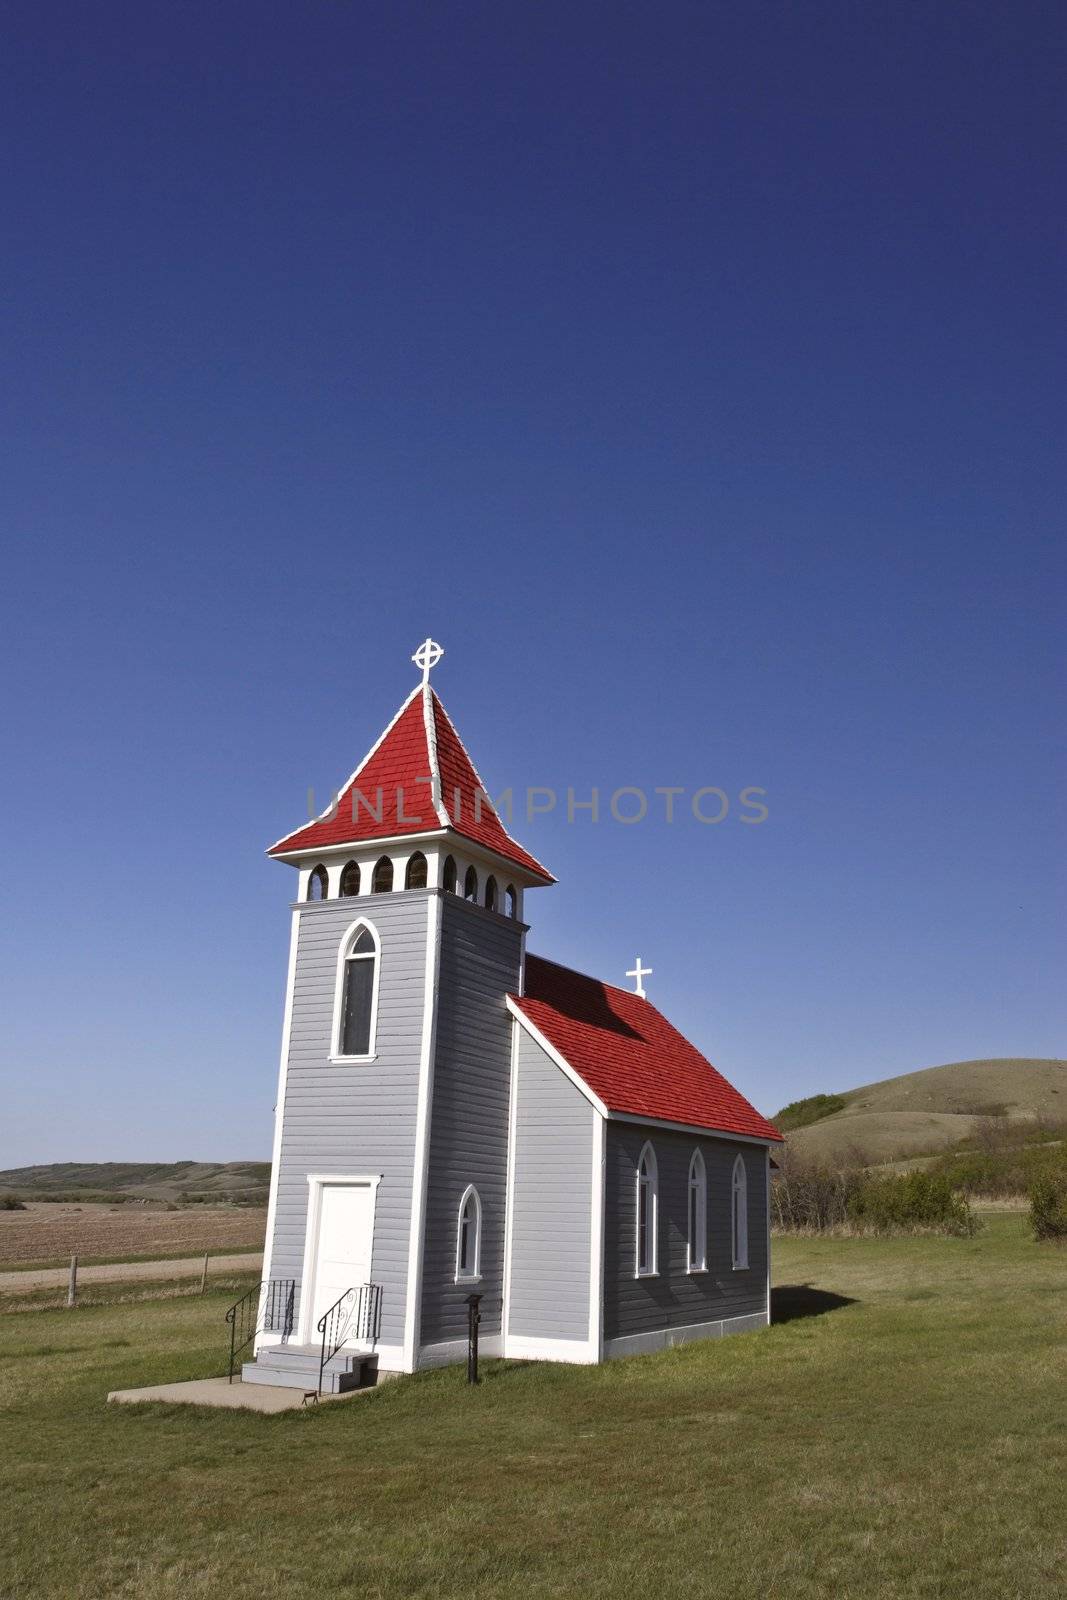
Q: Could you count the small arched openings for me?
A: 8